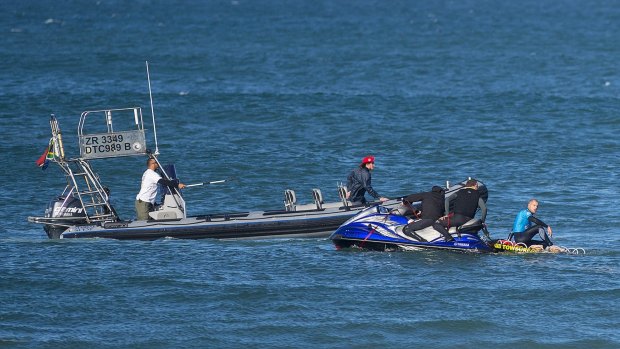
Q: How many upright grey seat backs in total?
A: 3